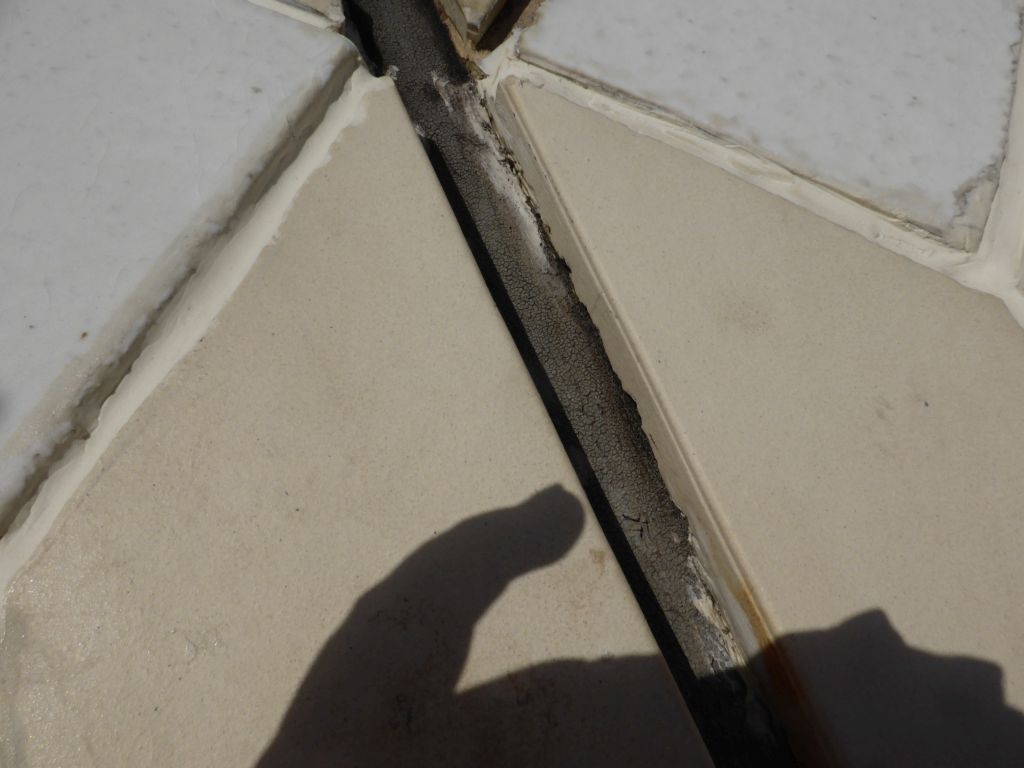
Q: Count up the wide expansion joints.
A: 1